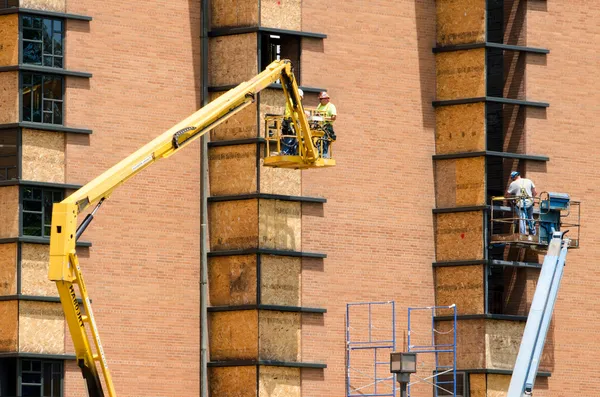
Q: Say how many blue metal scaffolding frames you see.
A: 2